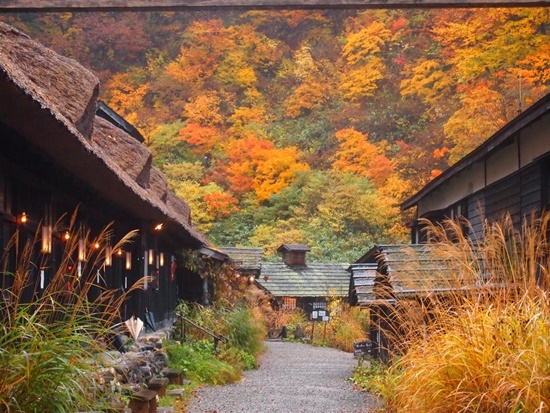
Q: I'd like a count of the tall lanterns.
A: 6